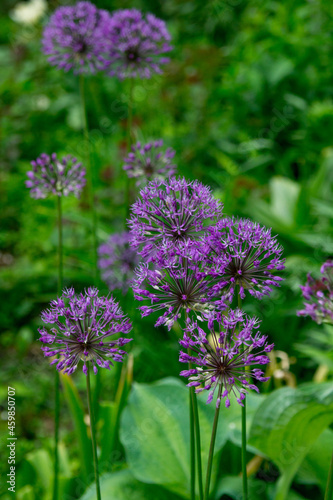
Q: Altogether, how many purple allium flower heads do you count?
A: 11